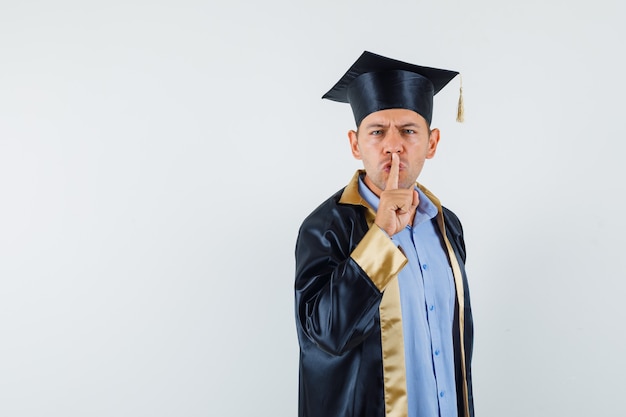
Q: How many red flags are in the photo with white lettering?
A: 0